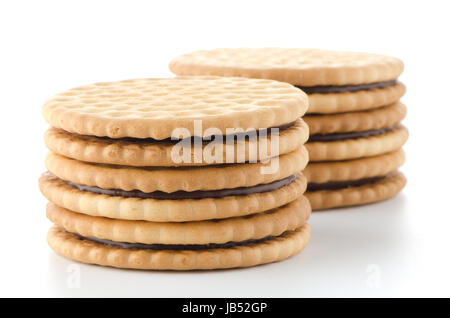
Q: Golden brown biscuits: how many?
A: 12